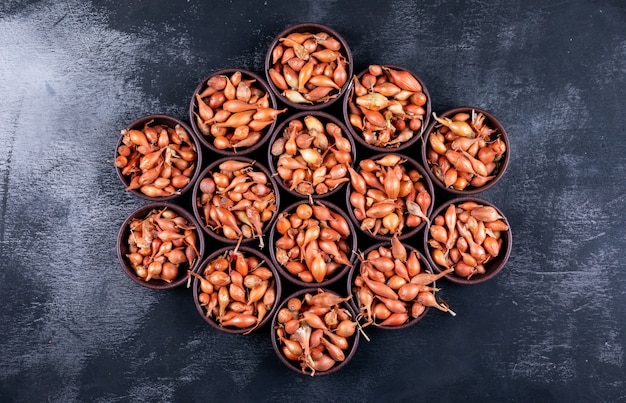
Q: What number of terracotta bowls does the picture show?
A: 14